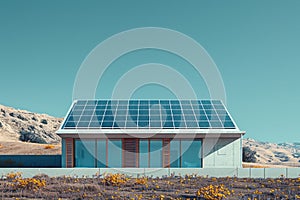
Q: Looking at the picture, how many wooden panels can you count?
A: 3